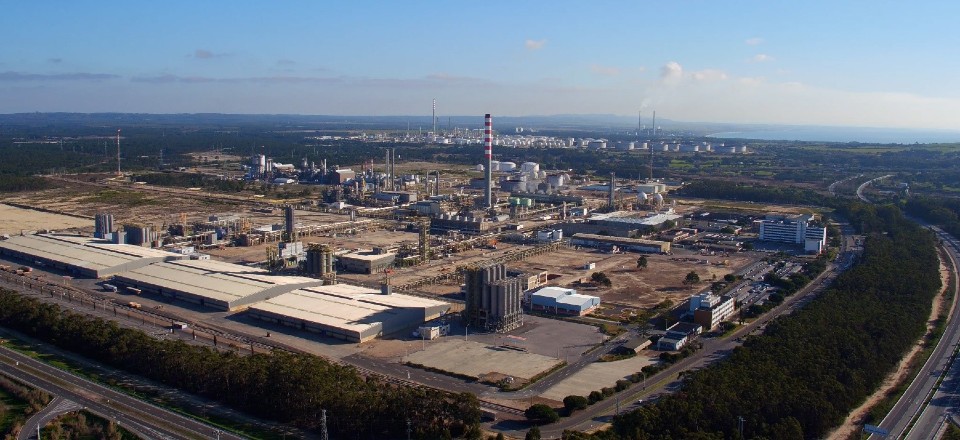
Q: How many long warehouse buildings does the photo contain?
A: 3